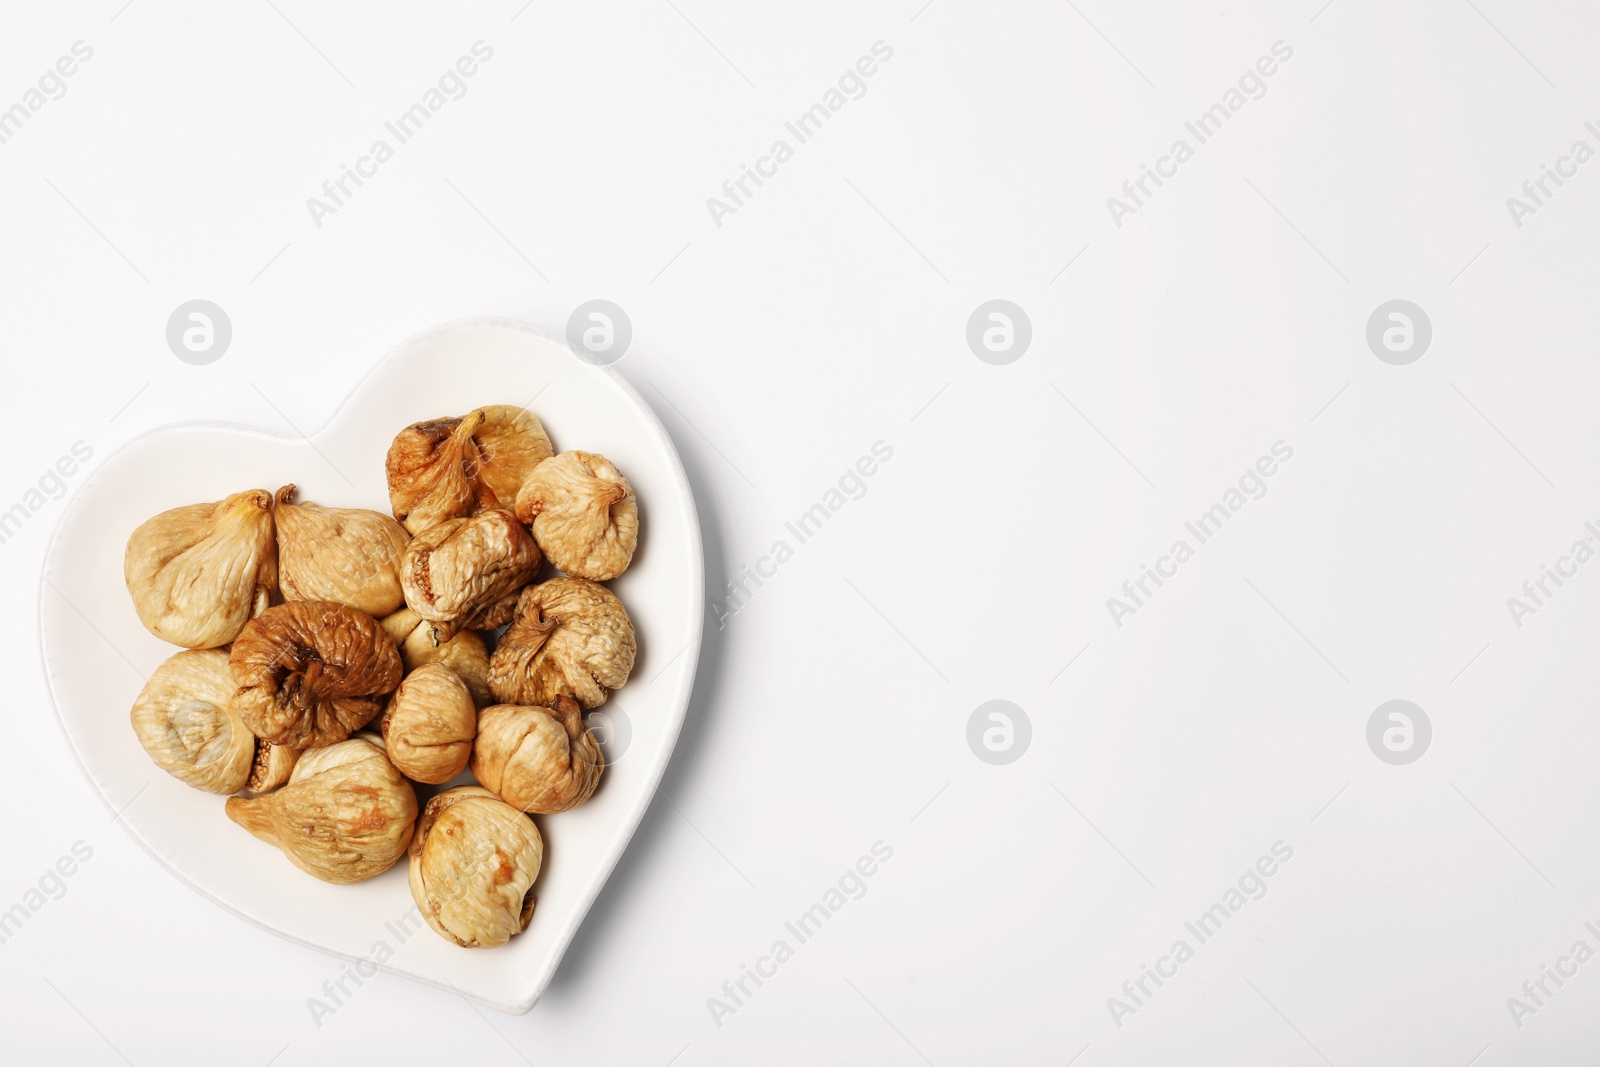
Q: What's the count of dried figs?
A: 13